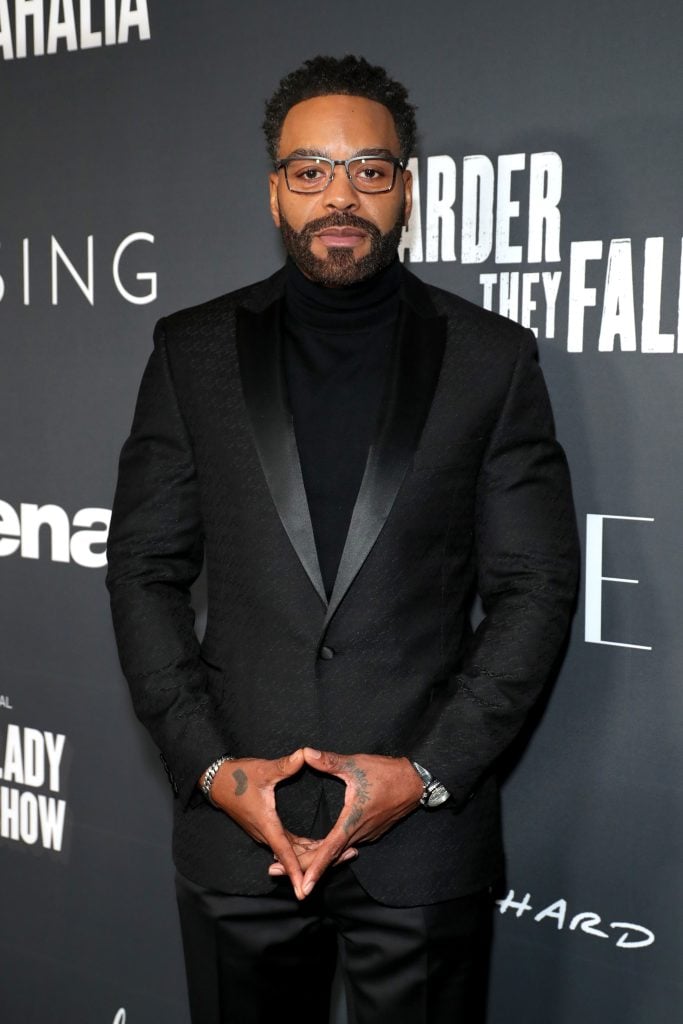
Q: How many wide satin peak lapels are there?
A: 2